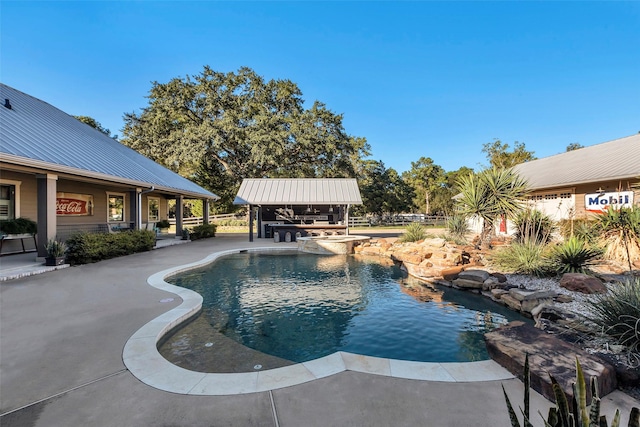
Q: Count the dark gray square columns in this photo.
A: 4